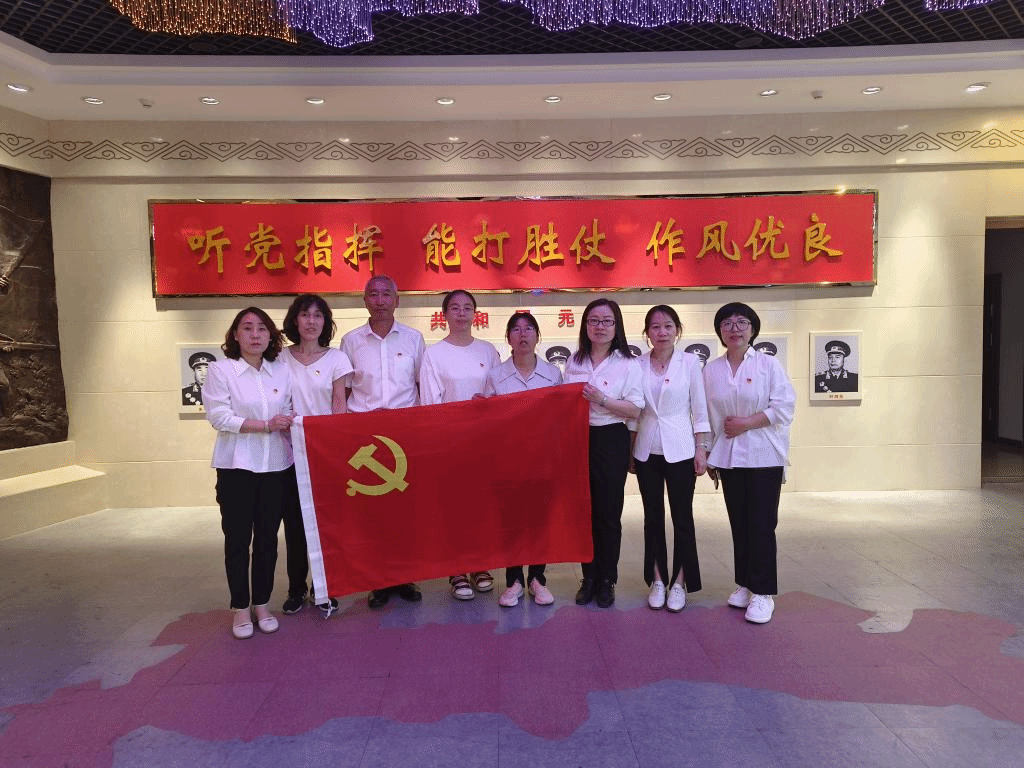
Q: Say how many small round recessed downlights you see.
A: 10